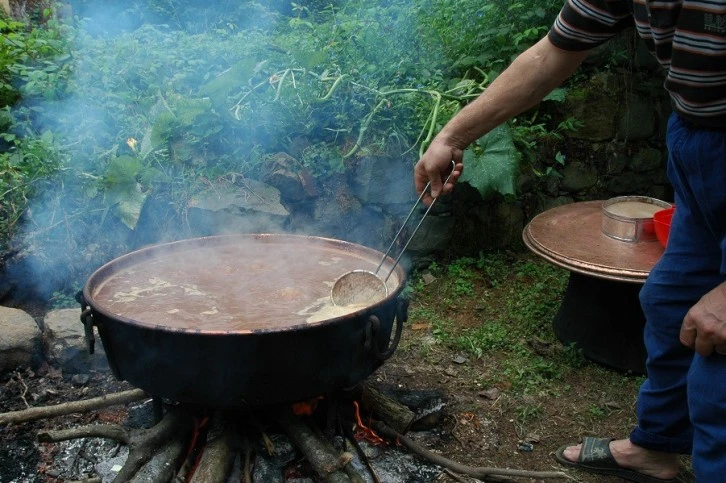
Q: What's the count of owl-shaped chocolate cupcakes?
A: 0